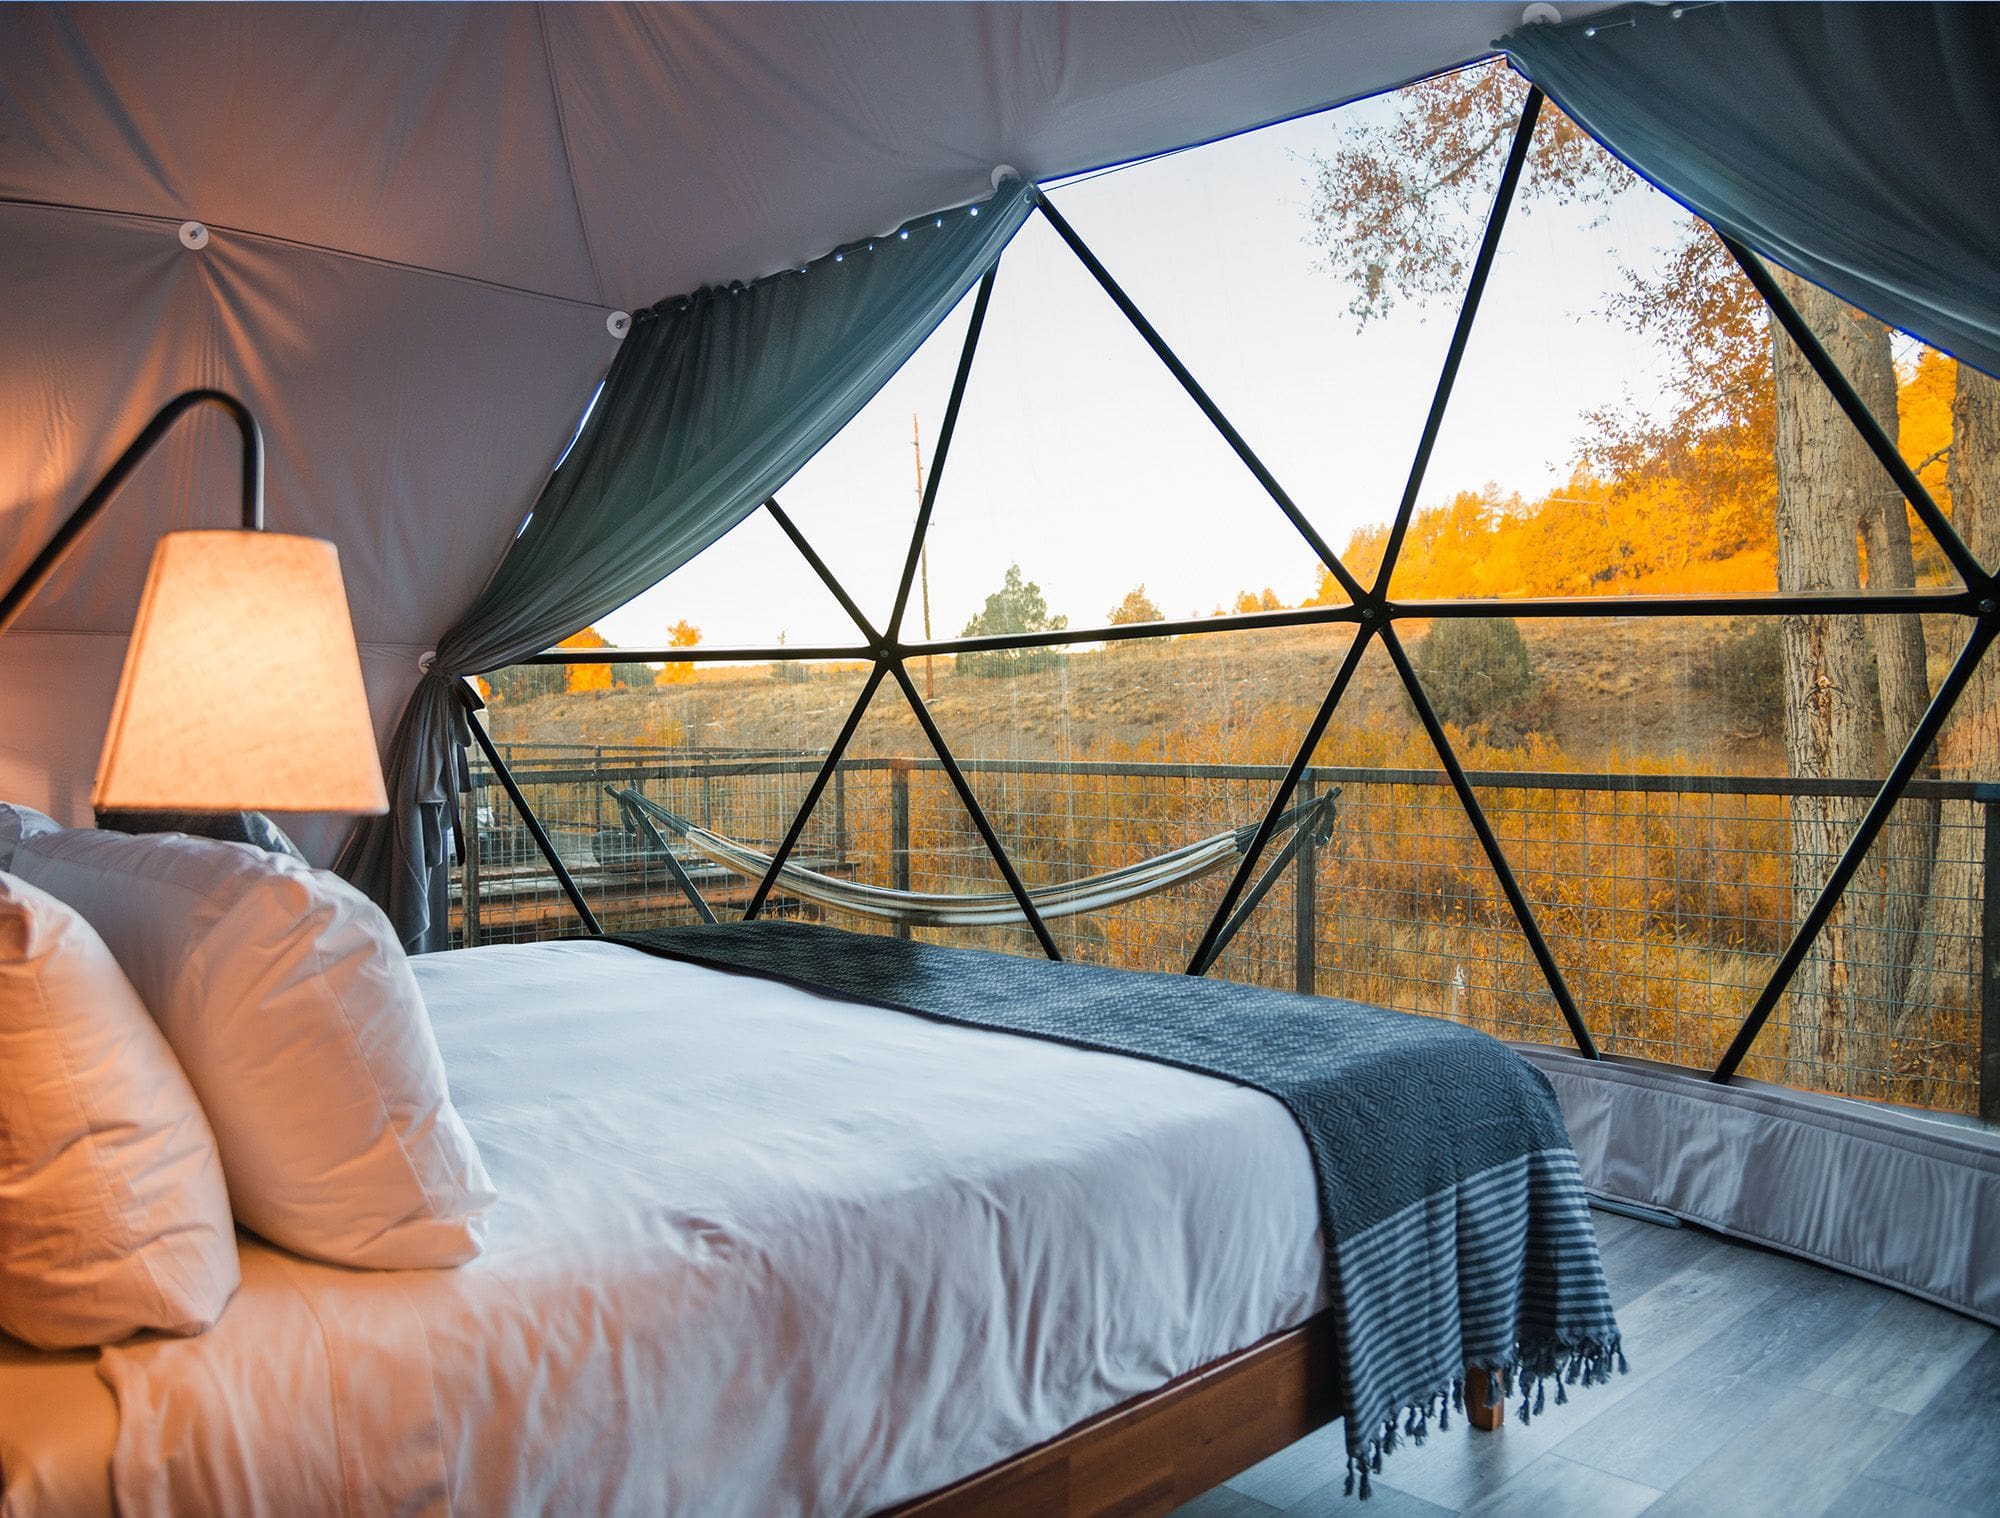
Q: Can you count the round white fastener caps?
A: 5